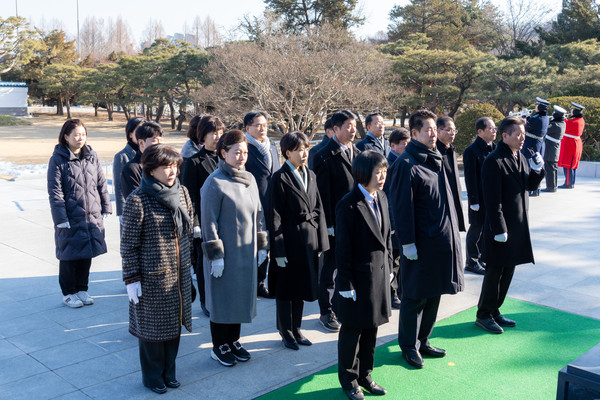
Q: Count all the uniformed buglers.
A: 3